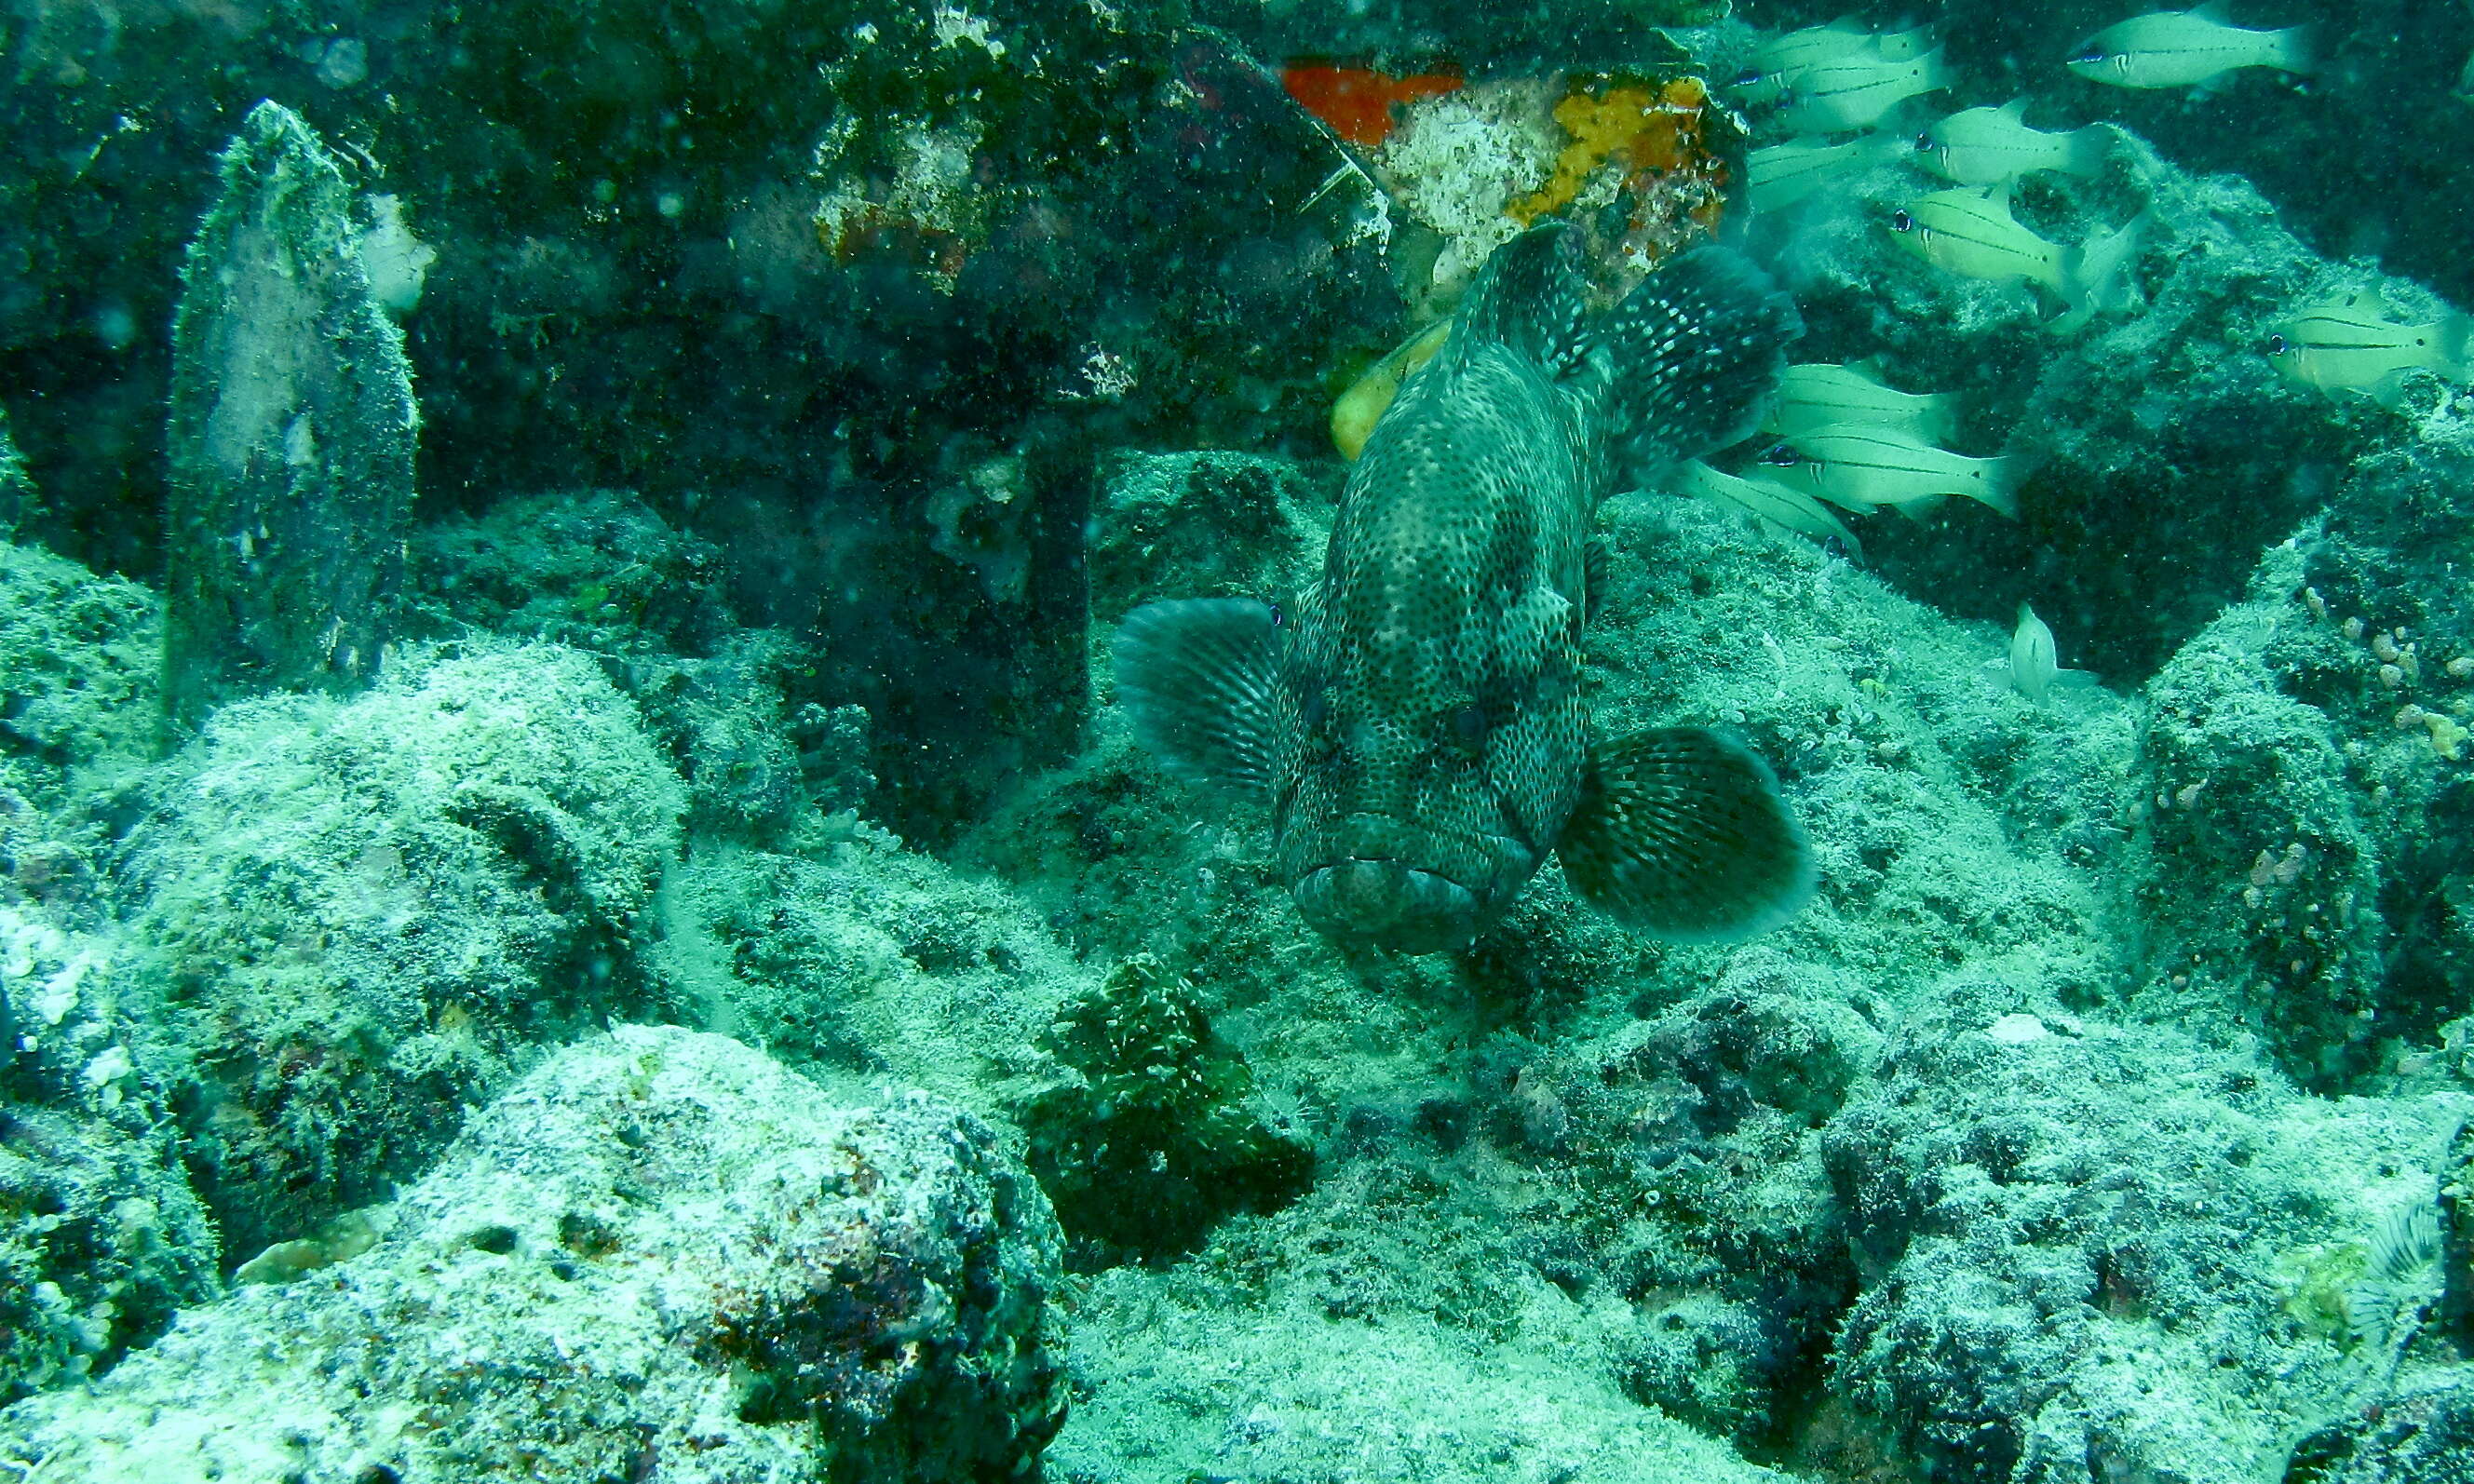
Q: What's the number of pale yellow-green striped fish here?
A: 12